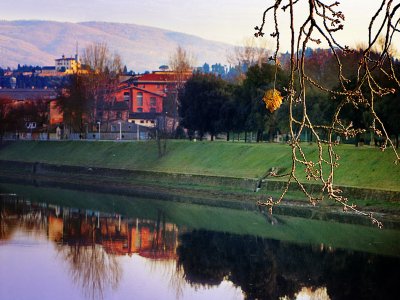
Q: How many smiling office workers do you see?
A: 0